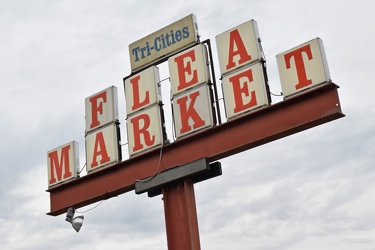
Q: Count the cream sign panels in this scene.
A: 11